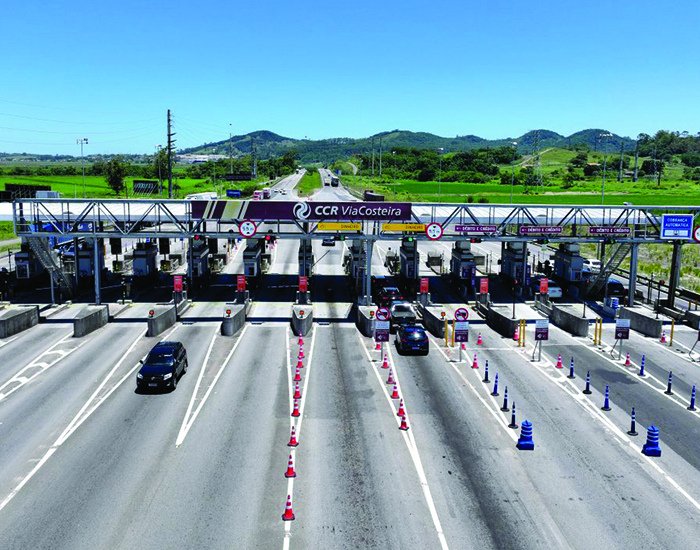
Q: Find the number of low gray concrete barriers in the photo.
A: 11